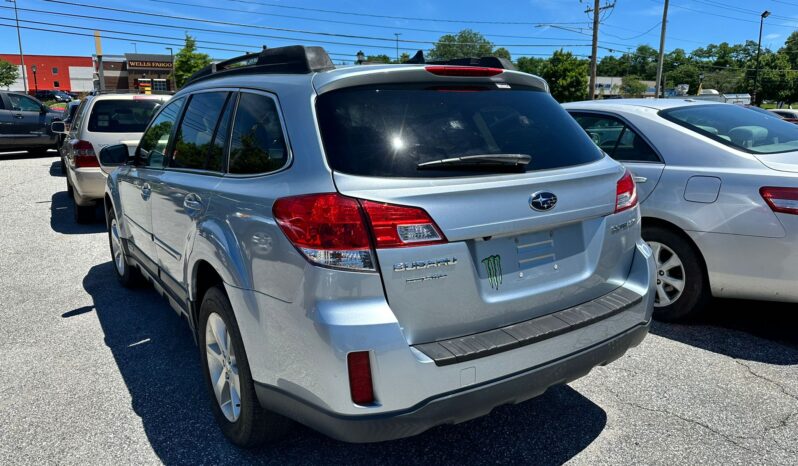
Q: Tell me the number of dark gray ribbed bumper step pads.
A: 1